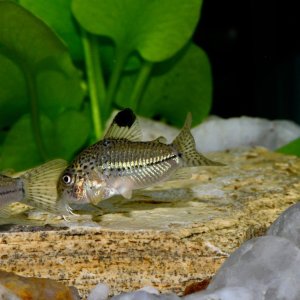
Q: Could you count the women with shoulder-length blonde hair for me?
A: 0